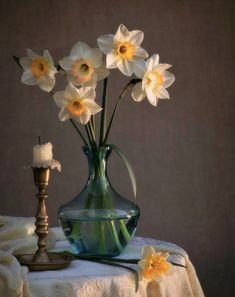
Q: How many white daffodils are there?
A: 5